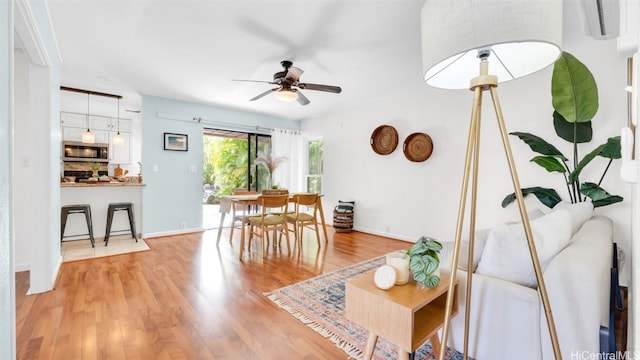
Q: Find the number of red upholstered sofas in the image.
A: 0